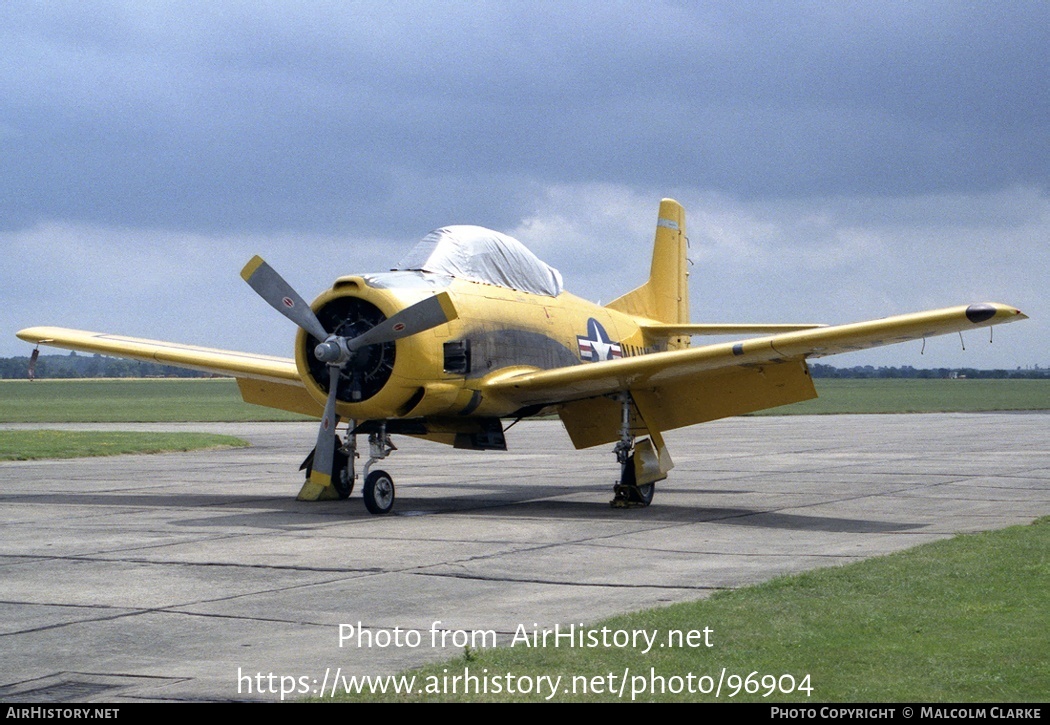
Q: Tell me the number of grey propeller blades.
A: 3